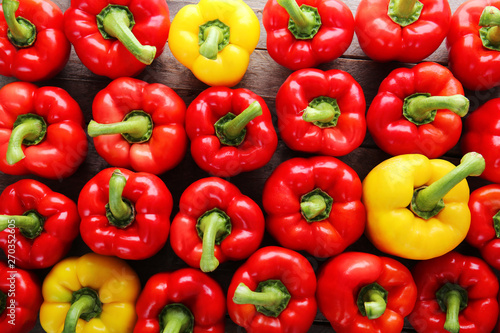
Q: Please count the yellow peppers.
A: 3